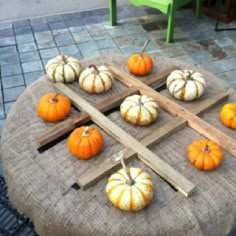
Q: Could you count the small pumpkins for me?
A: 10